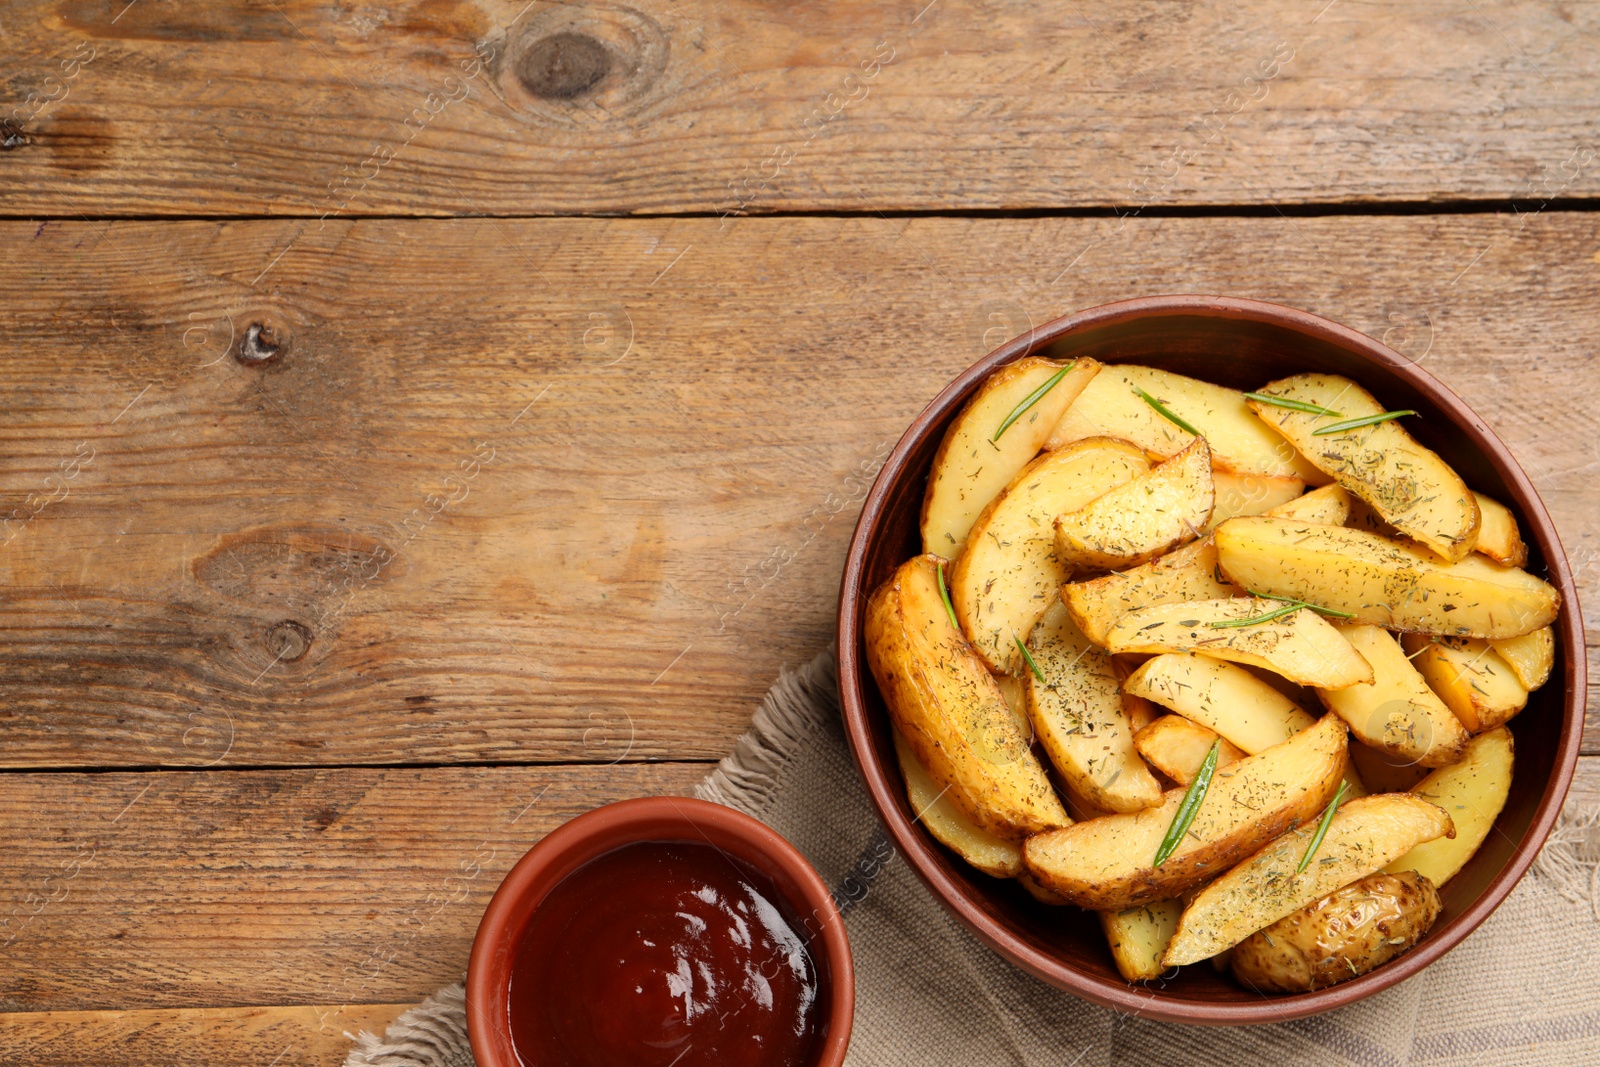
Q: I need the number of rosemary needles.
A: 10